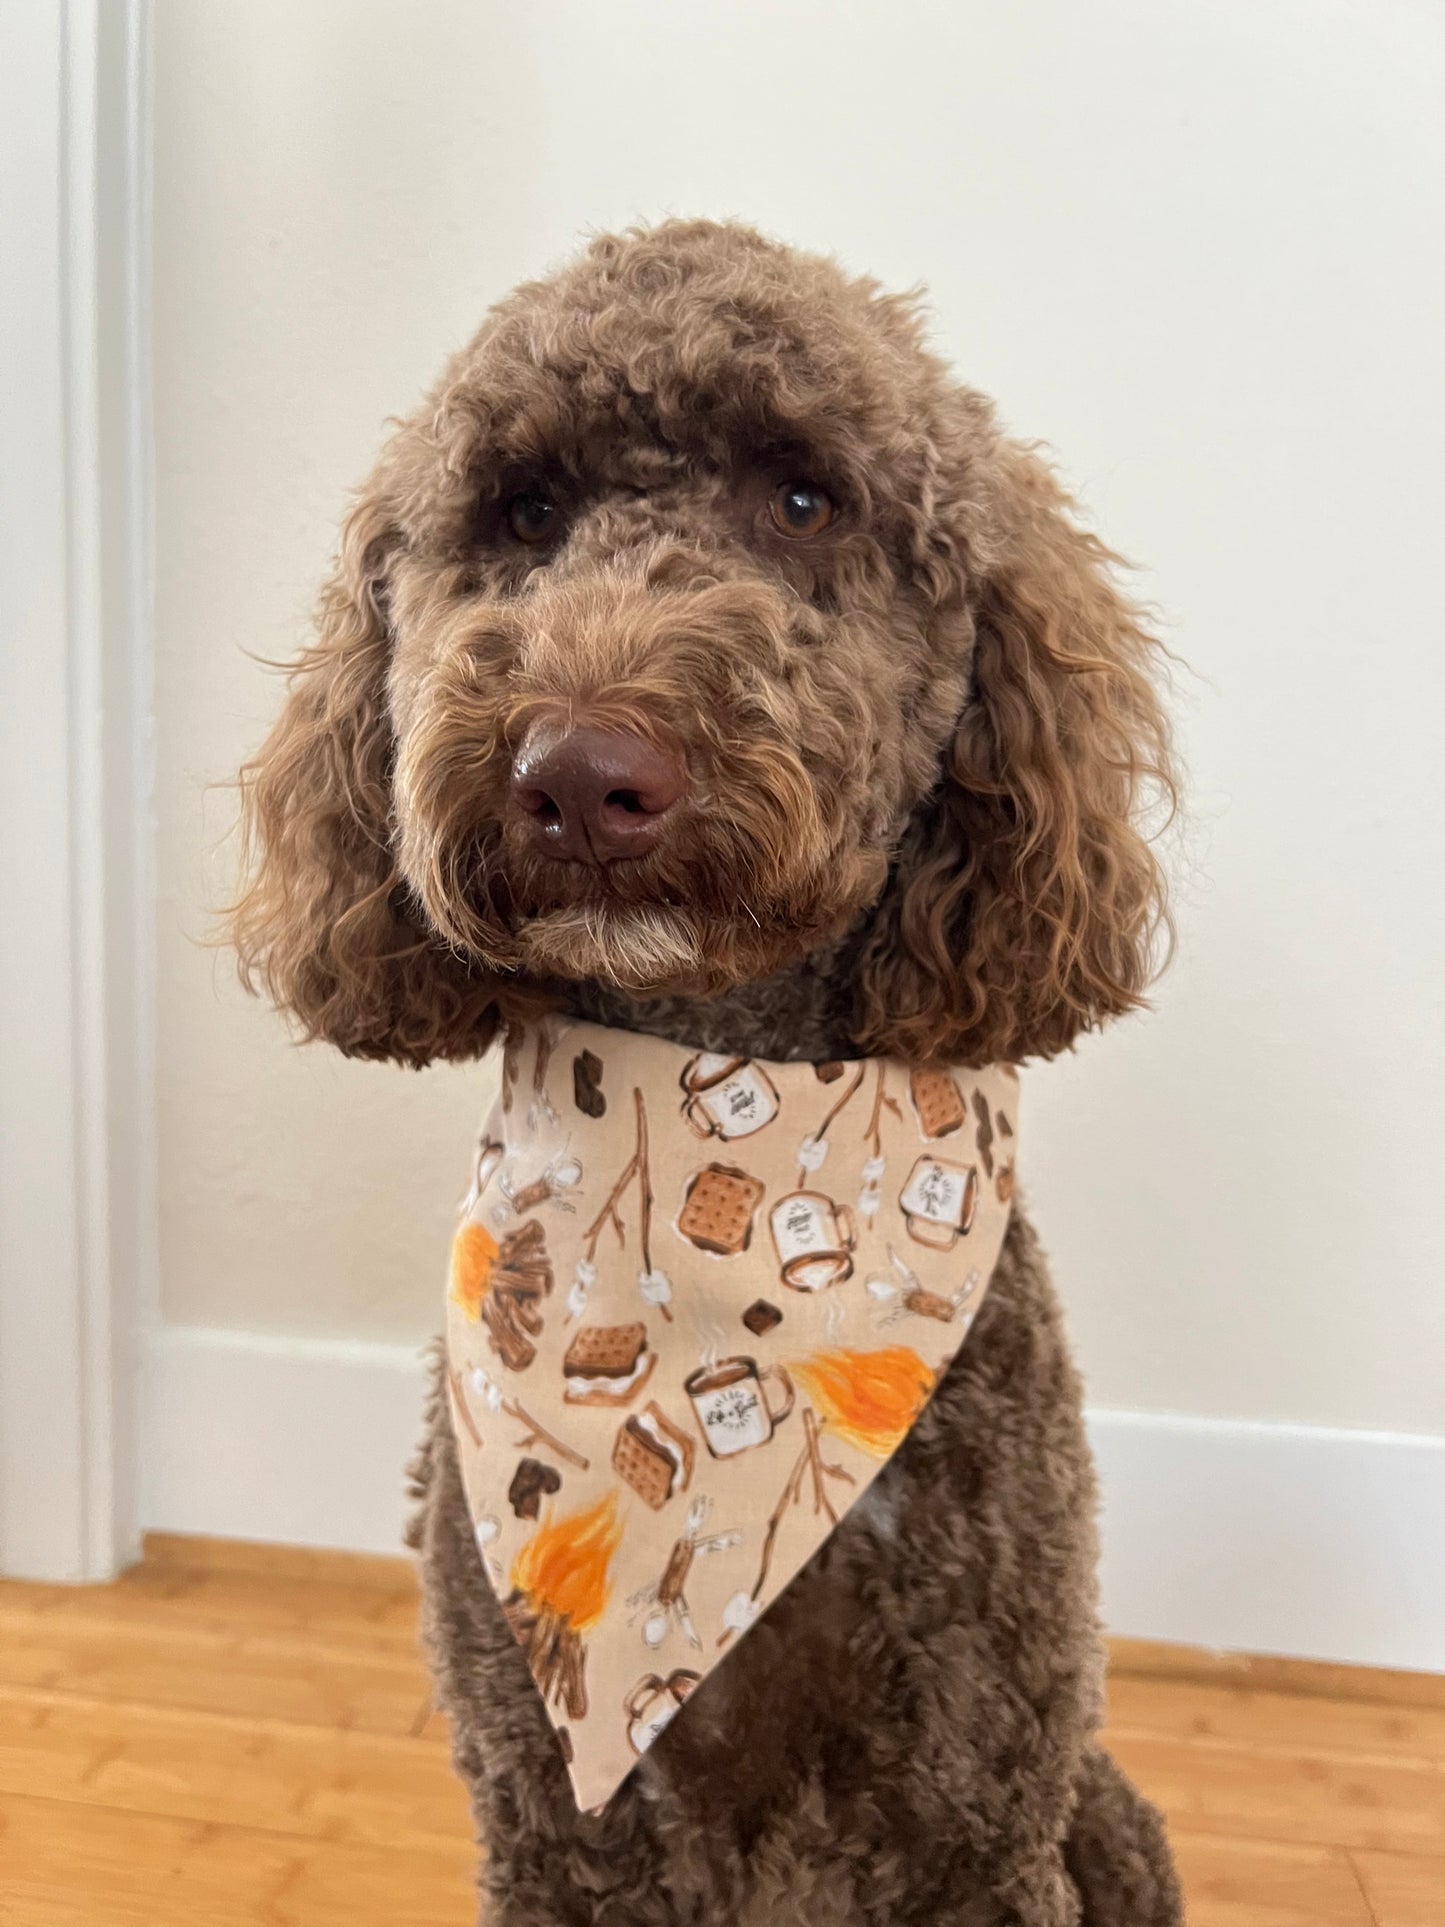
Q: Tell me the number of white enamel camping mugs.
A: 5